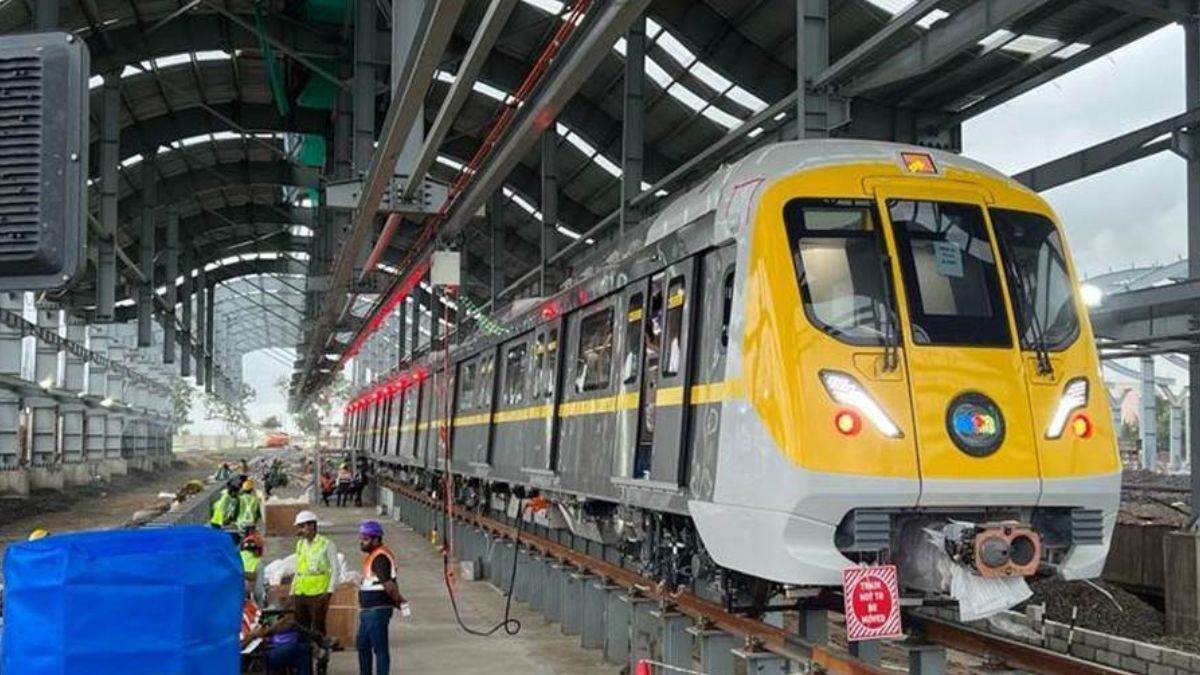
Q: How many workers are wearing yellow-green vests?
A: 4